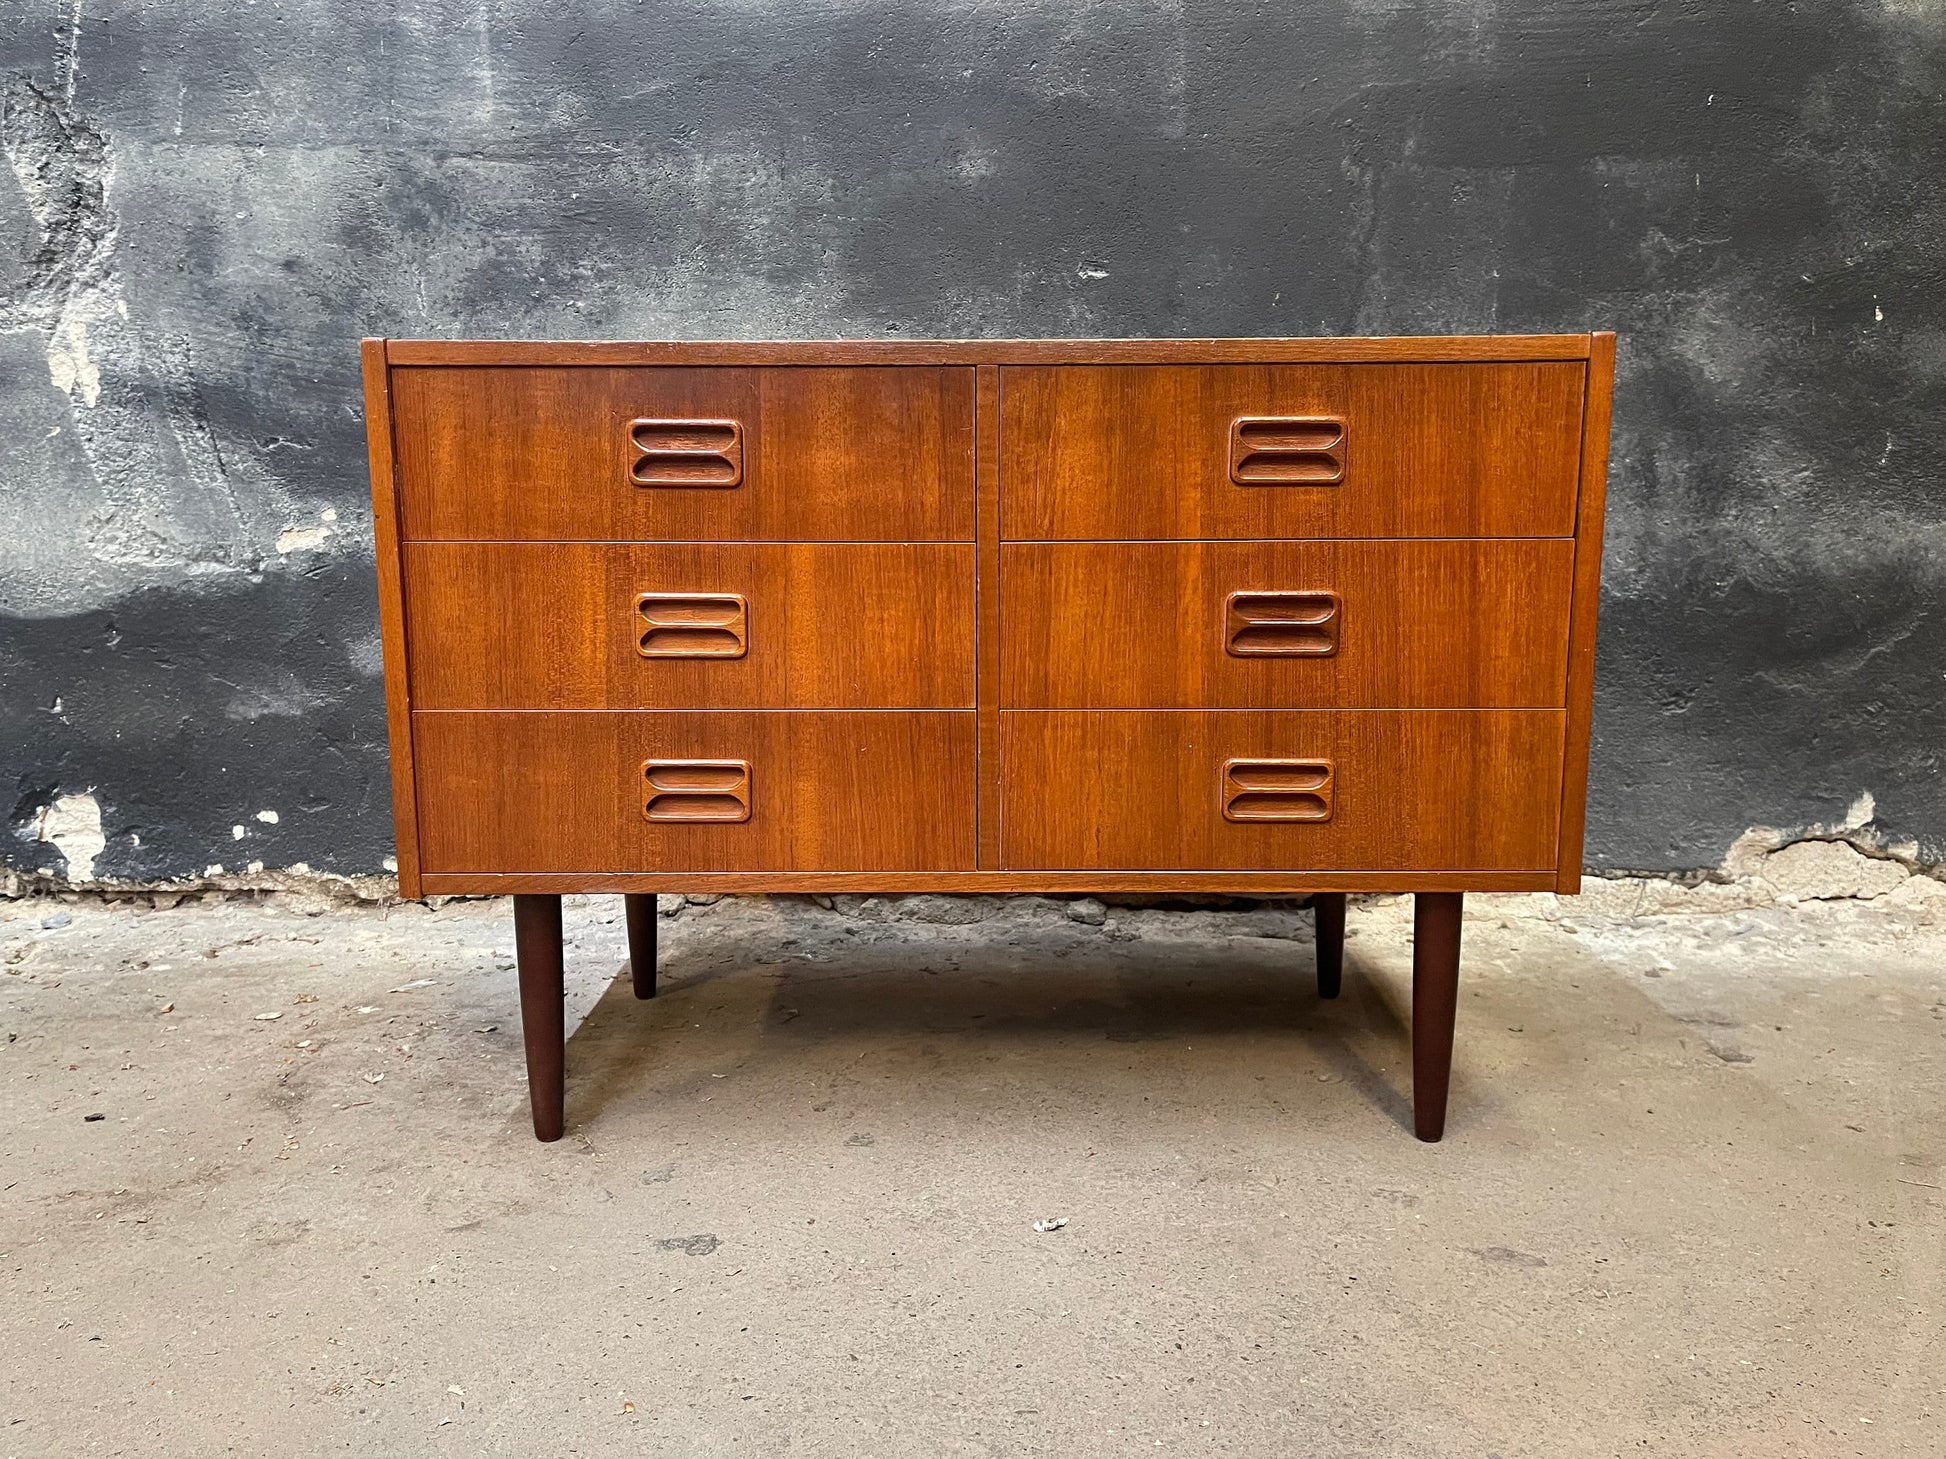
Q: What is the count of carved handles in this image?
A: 6